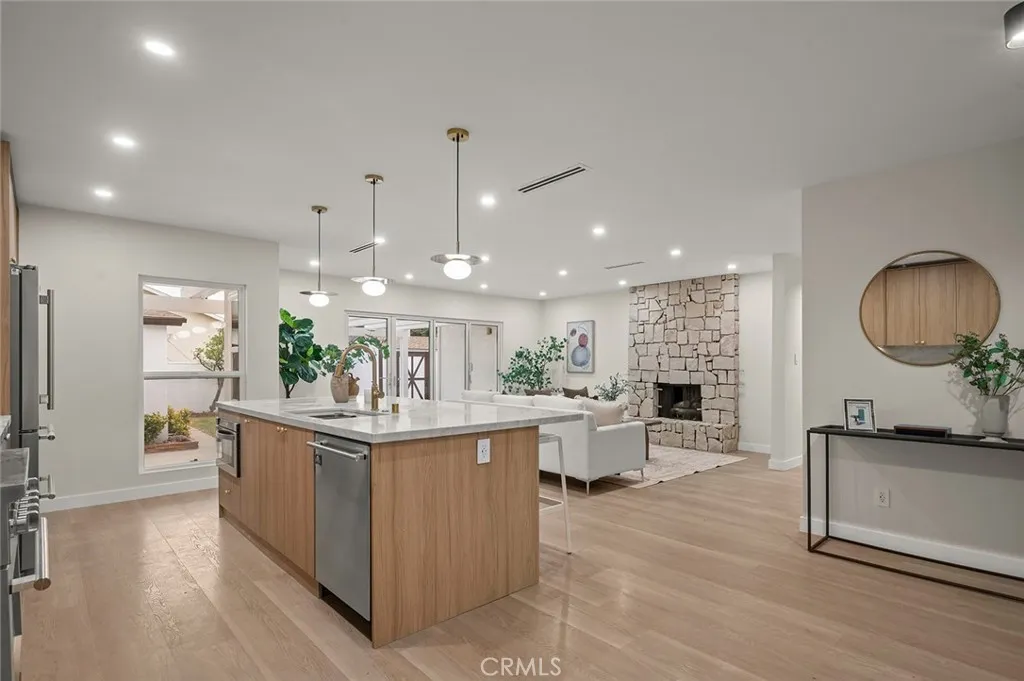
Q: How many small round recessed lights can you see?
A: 15